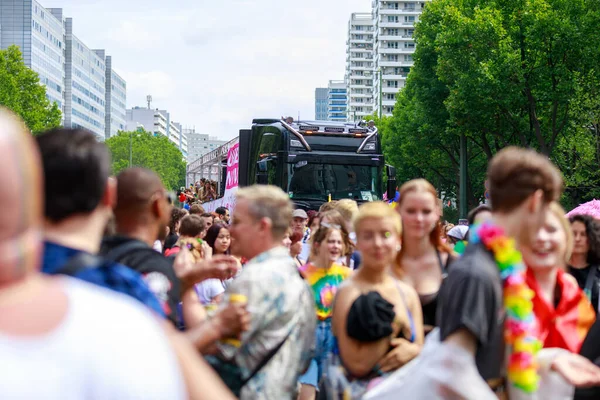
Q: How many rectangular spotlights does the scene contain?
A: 3